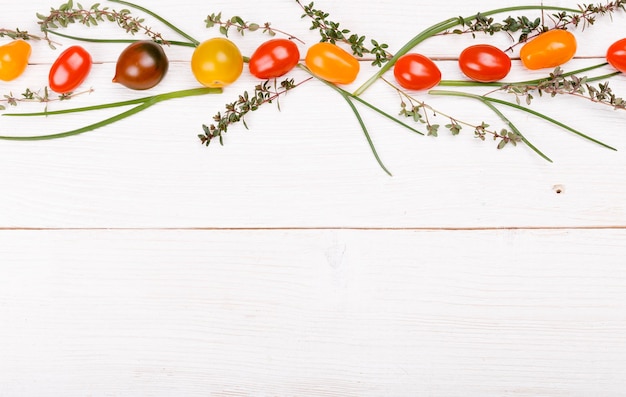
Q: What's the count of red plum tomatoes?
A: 5